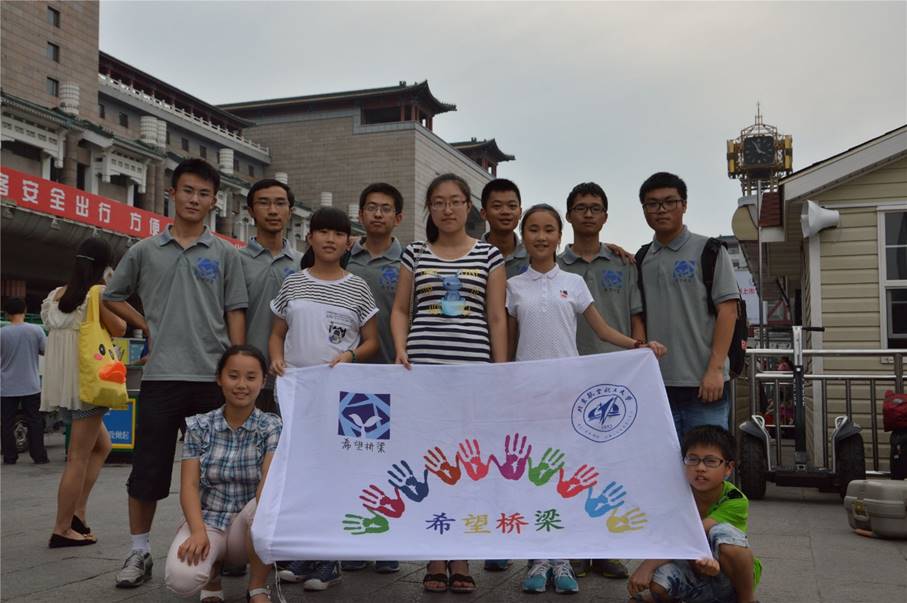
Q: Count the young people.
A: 11